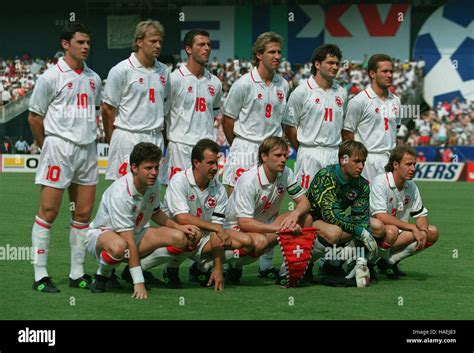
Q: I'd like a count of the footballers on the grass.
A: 11